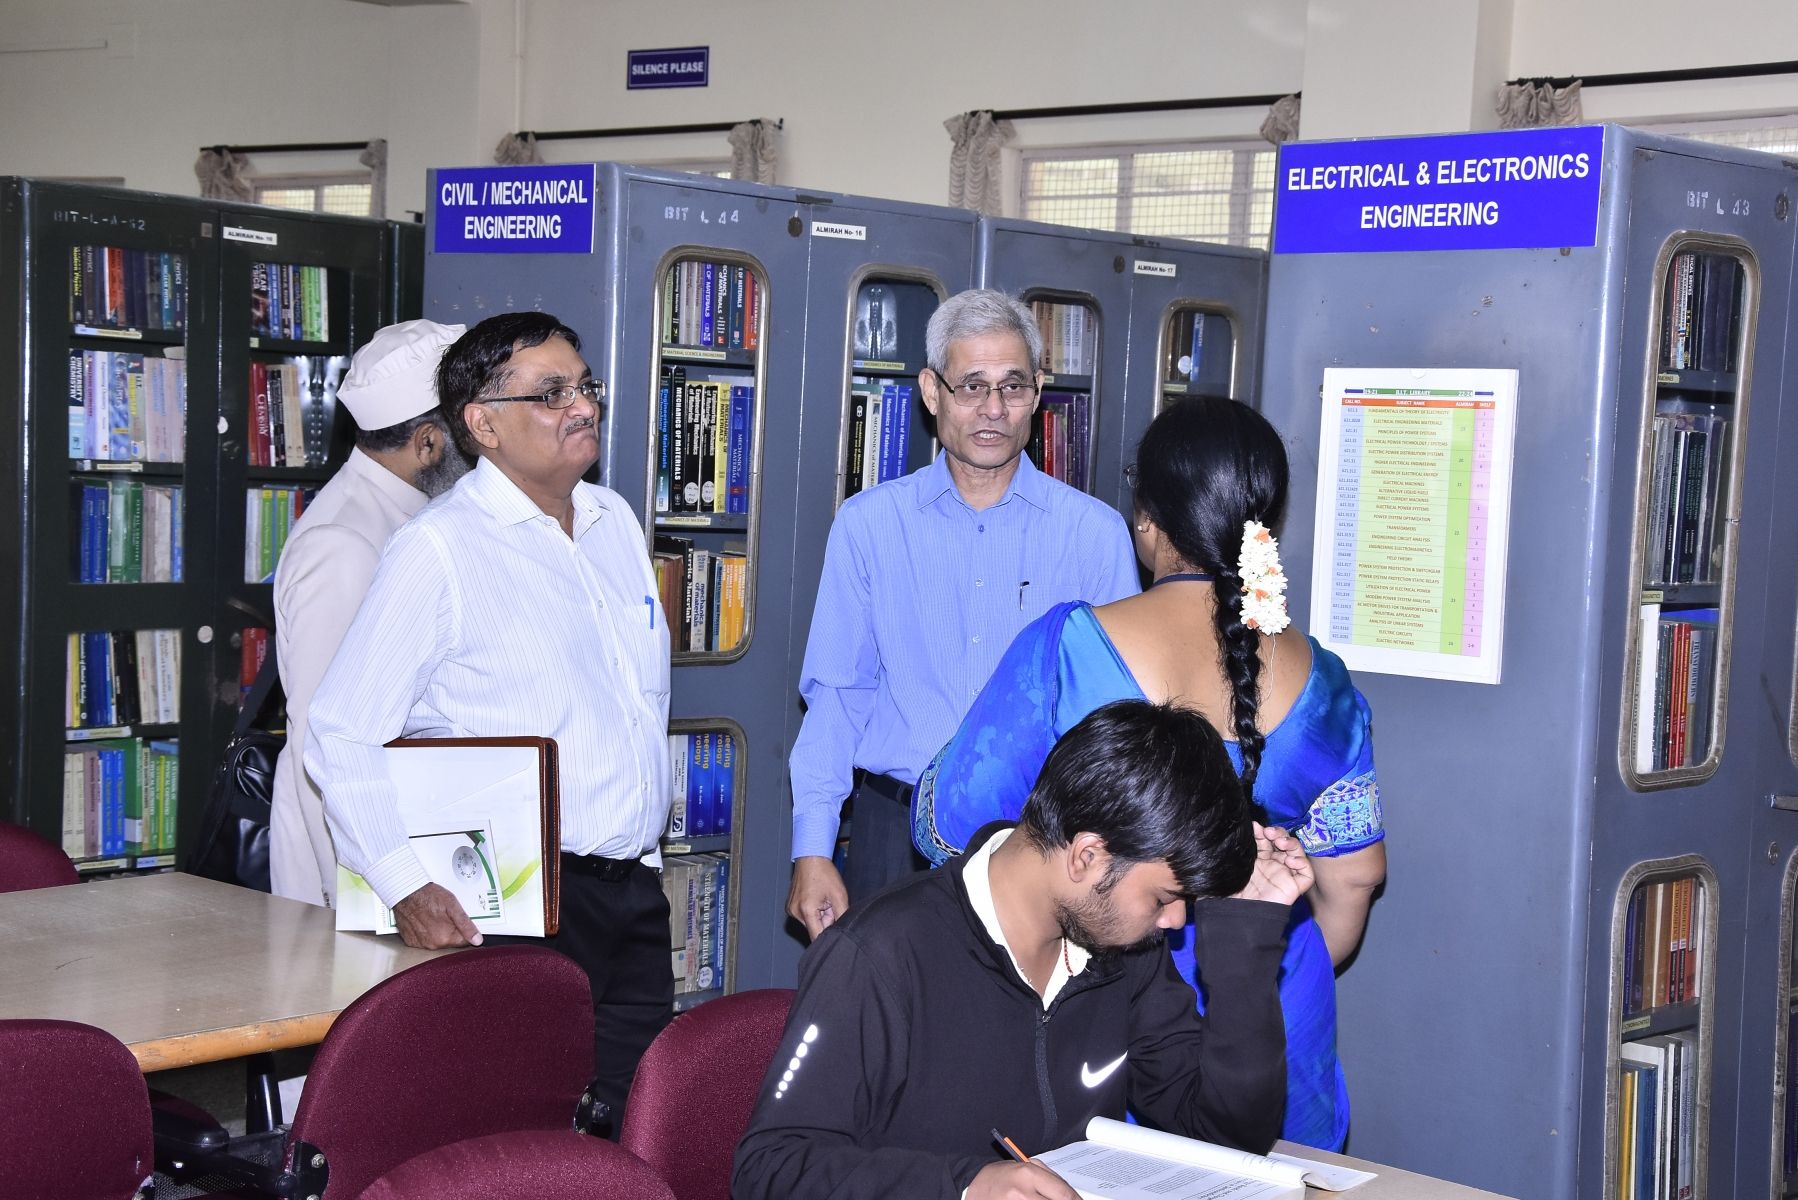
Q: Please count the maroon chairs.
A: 5